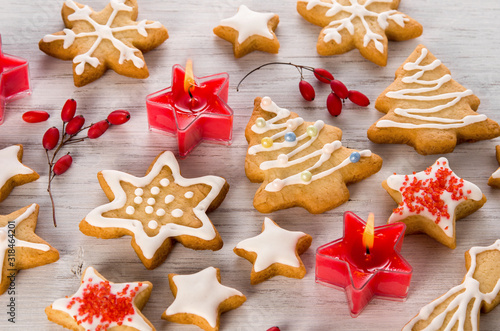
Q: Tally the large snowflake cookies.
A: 2